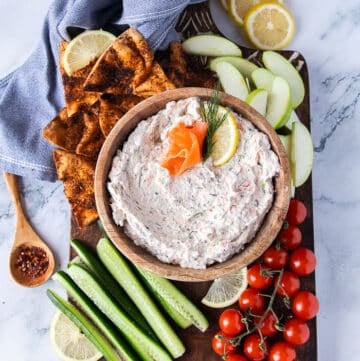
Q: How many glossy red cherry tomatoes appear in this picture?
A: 15